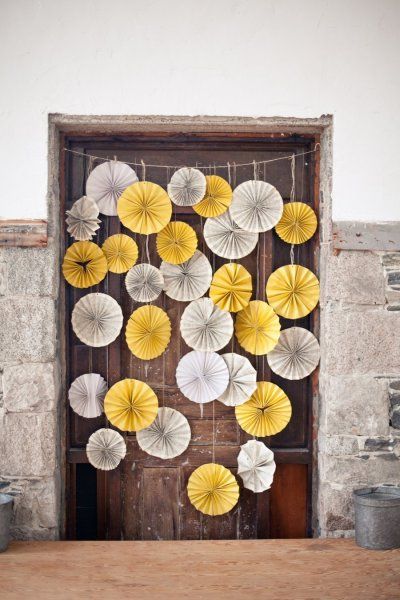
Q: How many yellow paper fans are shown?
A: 13